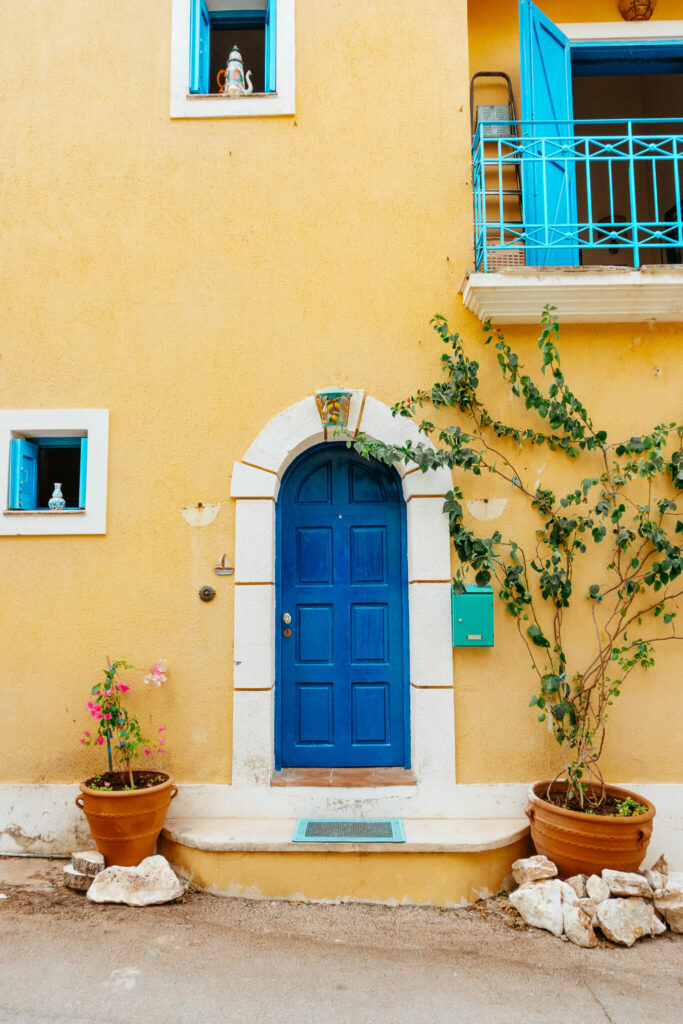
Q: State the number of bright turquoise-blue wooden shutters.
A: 5